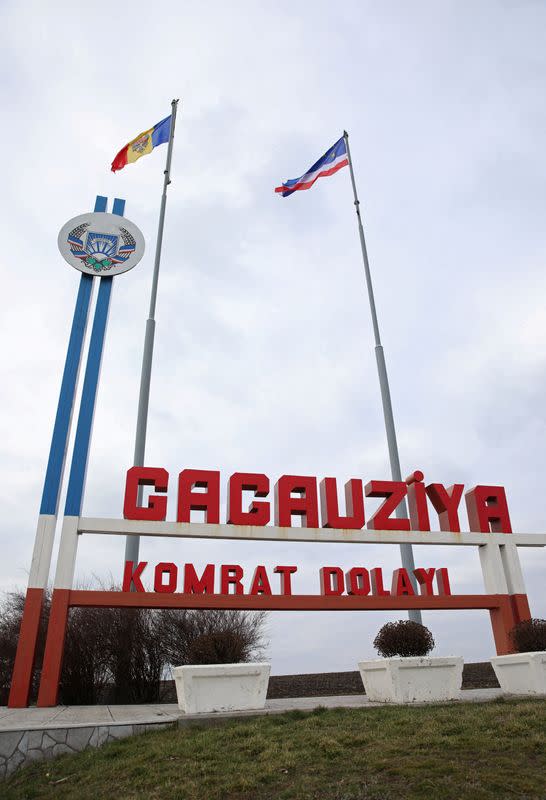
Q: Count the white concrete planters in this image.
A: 3